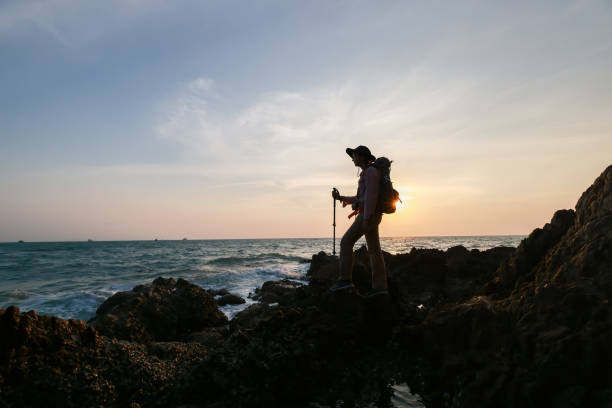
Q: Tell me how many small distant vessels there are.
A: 4